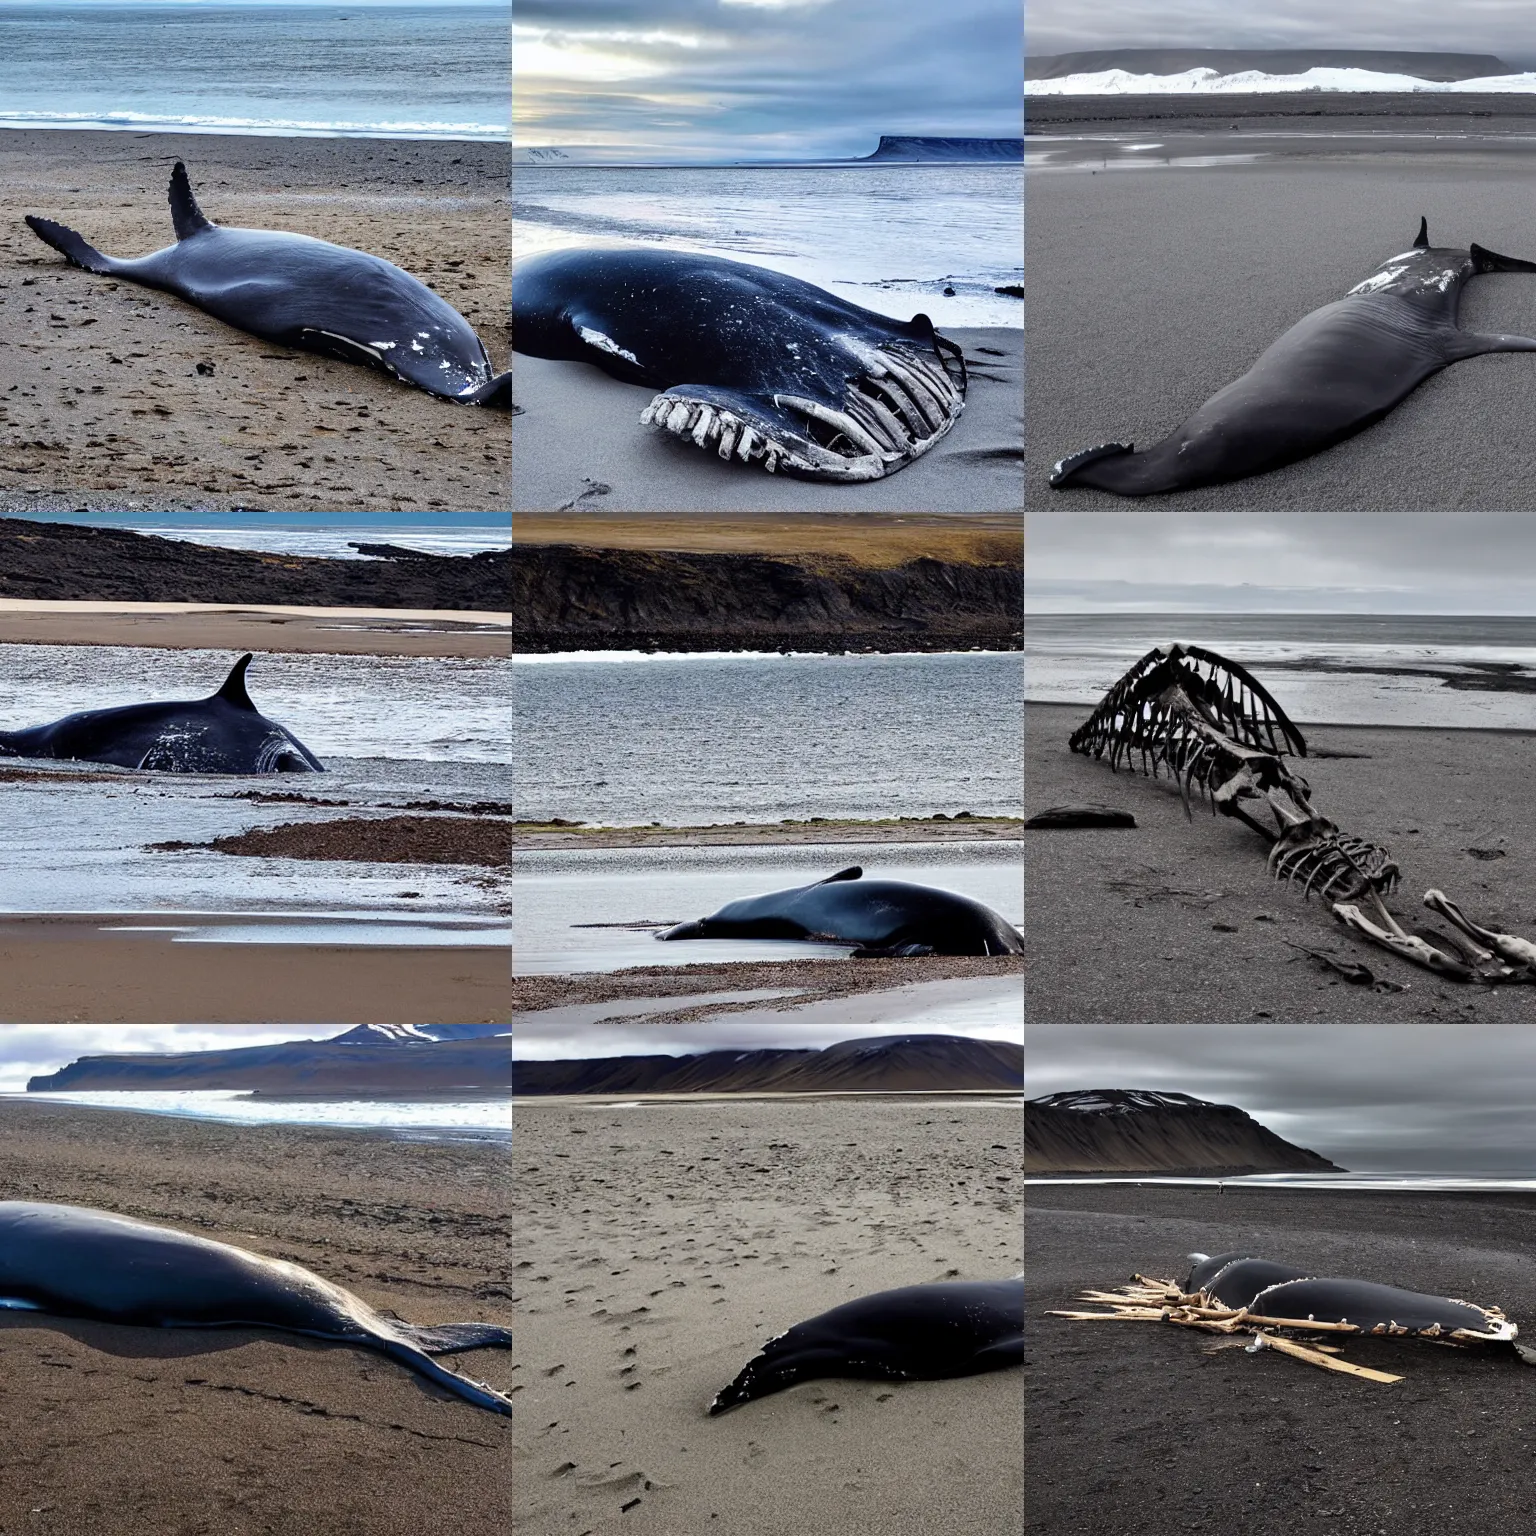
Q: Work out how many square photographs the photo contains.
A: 9